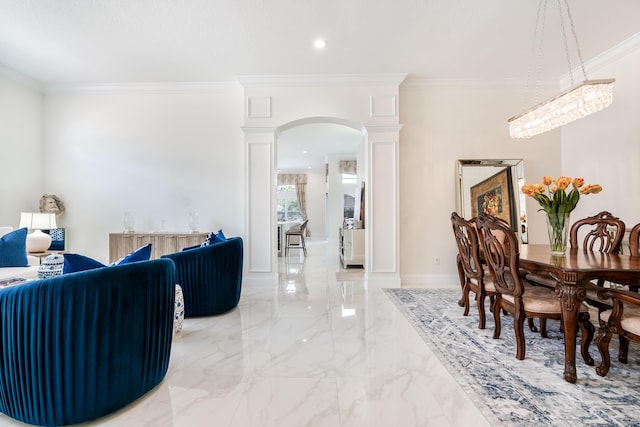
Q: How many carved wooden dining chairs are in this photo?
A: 6